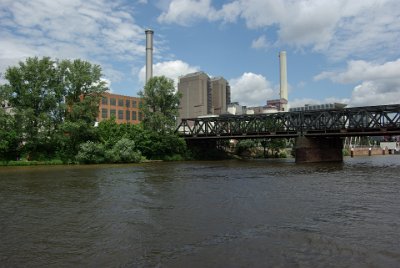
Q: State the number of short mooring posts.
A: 3